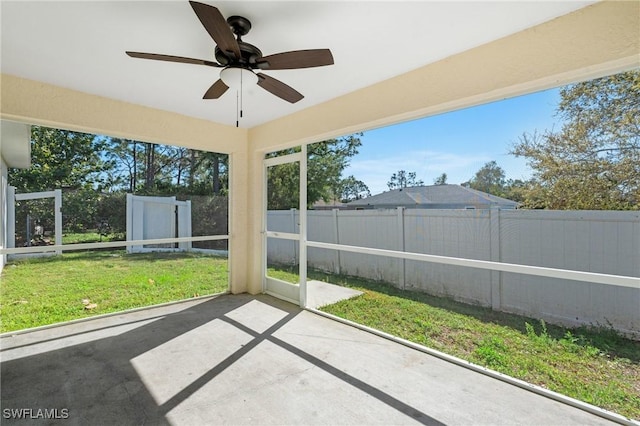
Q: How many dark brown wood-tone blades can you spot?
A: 5